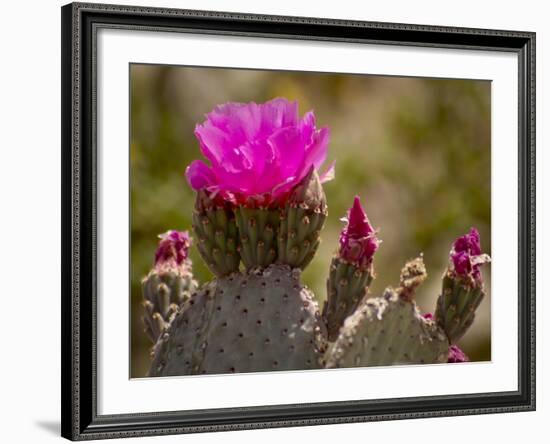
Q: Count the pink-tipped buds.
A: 3